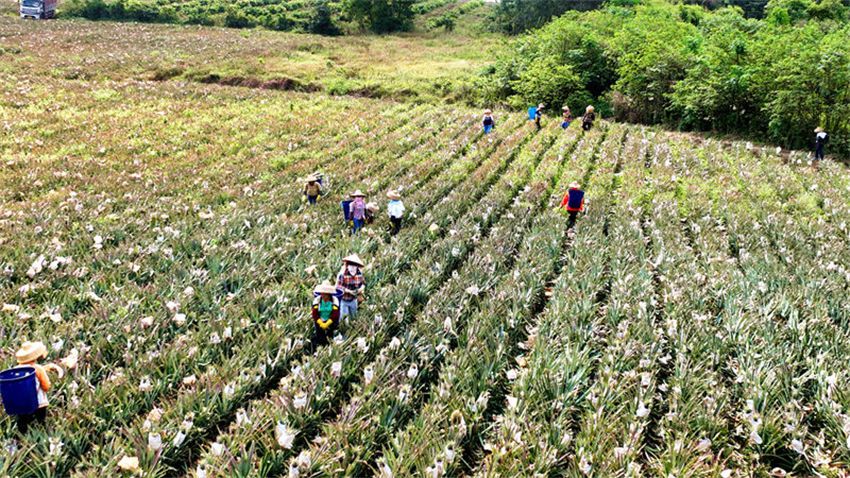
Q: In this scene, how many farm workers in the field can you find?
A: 13